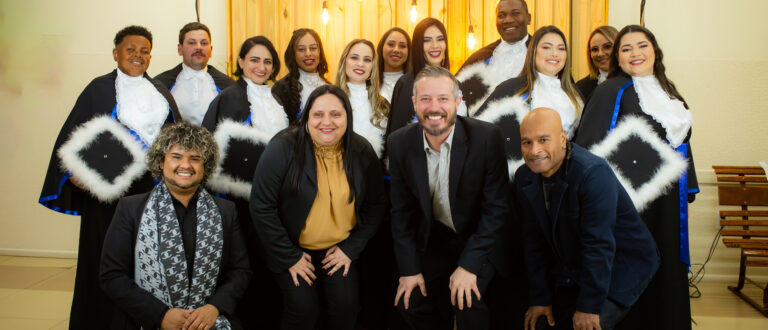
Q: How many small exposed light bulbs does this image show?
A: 3